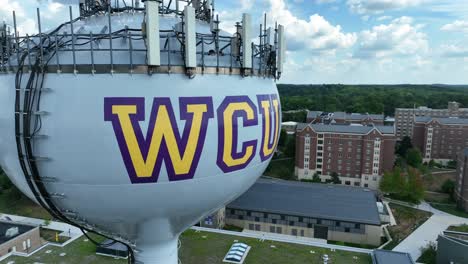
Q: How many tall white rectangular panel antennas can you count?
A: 4